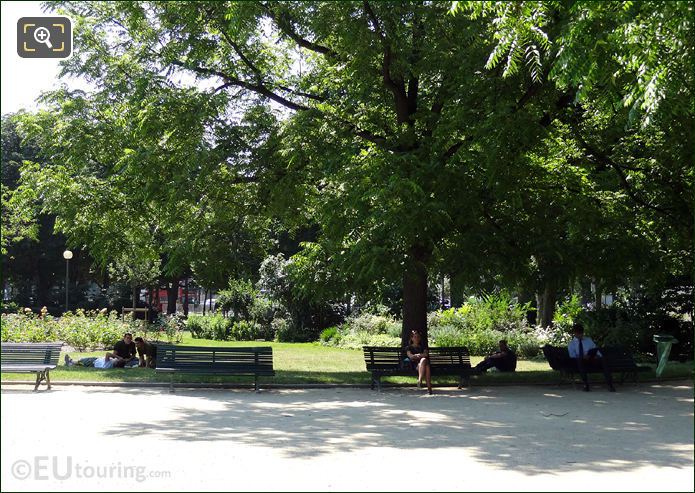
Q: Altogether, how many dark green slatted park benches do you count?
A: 4